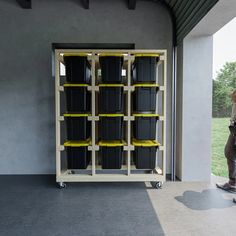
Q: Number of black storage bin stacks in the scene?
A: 3